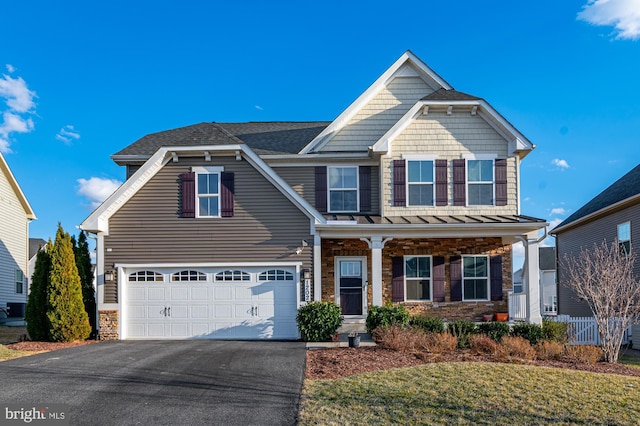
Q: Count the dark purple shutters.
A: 12